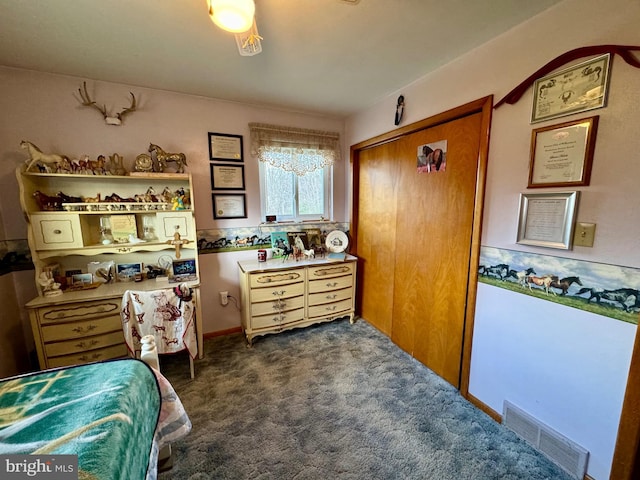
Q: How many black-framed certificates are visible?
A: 3